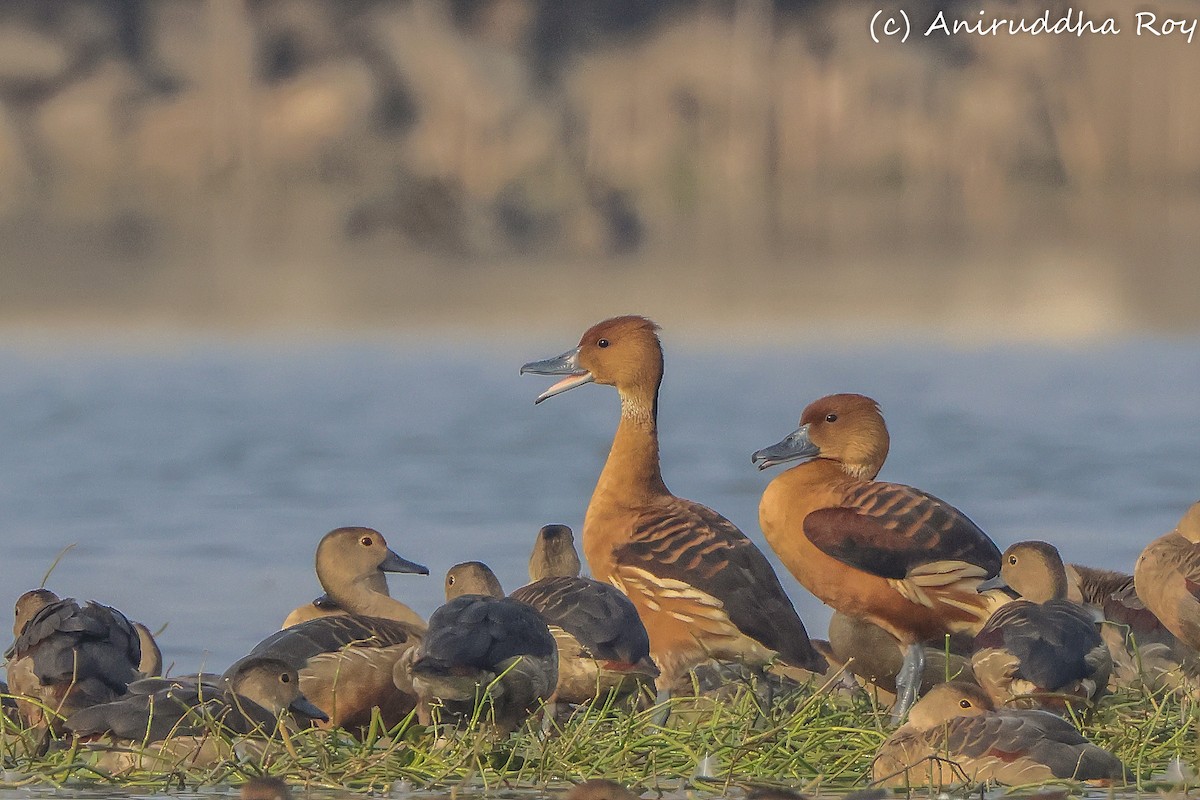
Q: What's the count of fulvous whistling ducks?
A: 2